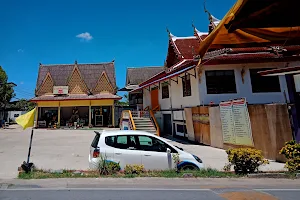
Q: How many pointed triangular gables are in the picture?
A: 3